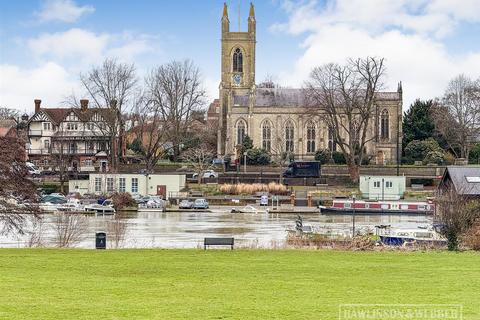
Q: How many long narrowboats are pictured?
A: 1